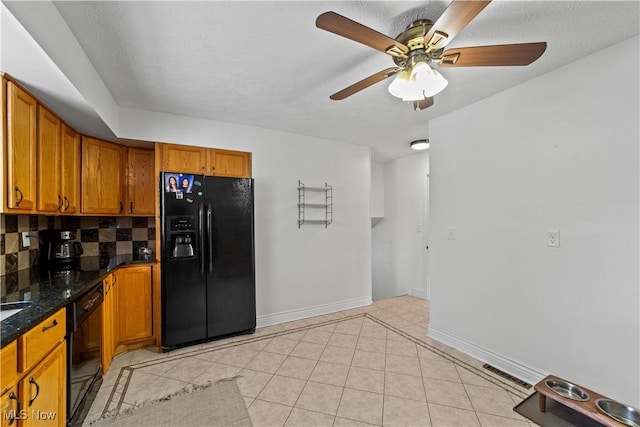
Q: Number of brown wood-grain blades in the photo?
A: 5